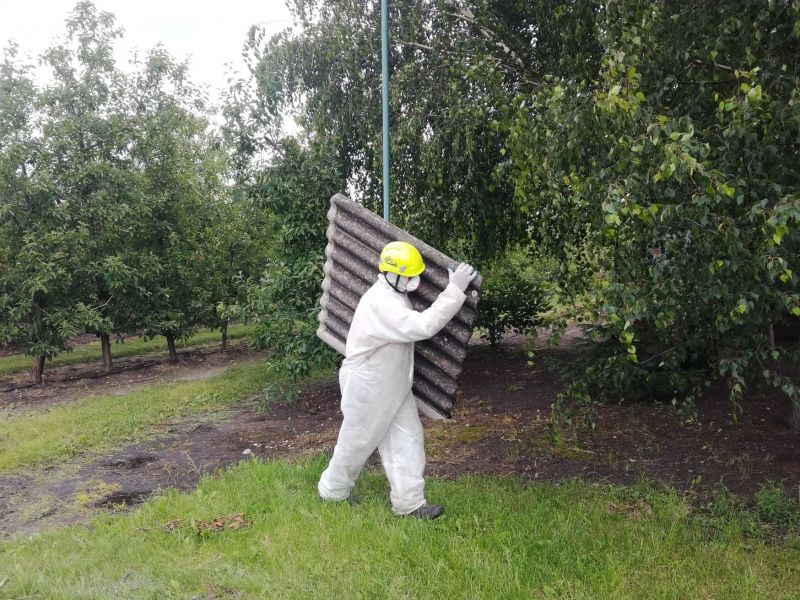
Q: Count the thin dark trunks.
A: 4